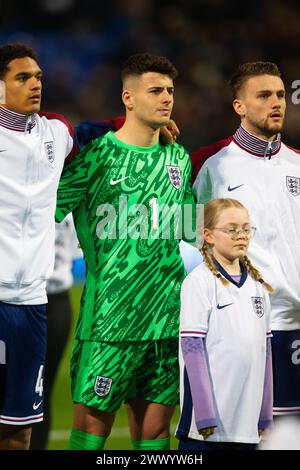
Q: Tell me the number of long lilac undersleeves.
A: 2